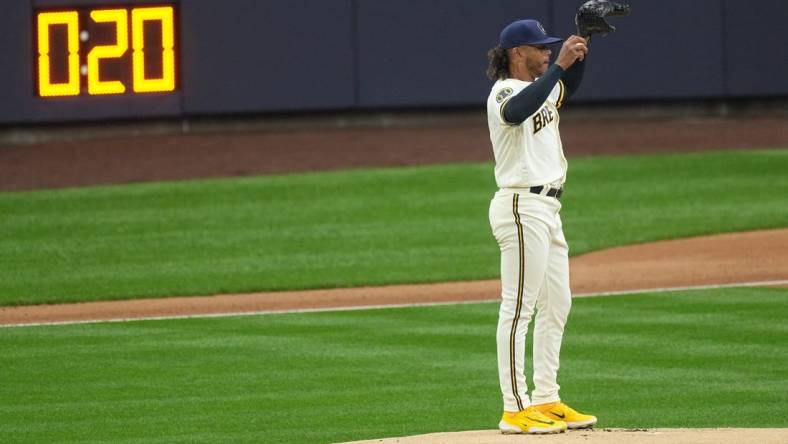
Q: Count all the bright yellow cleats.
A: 2